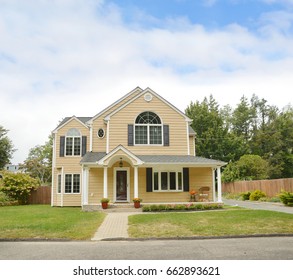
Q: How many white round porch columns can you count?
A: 4